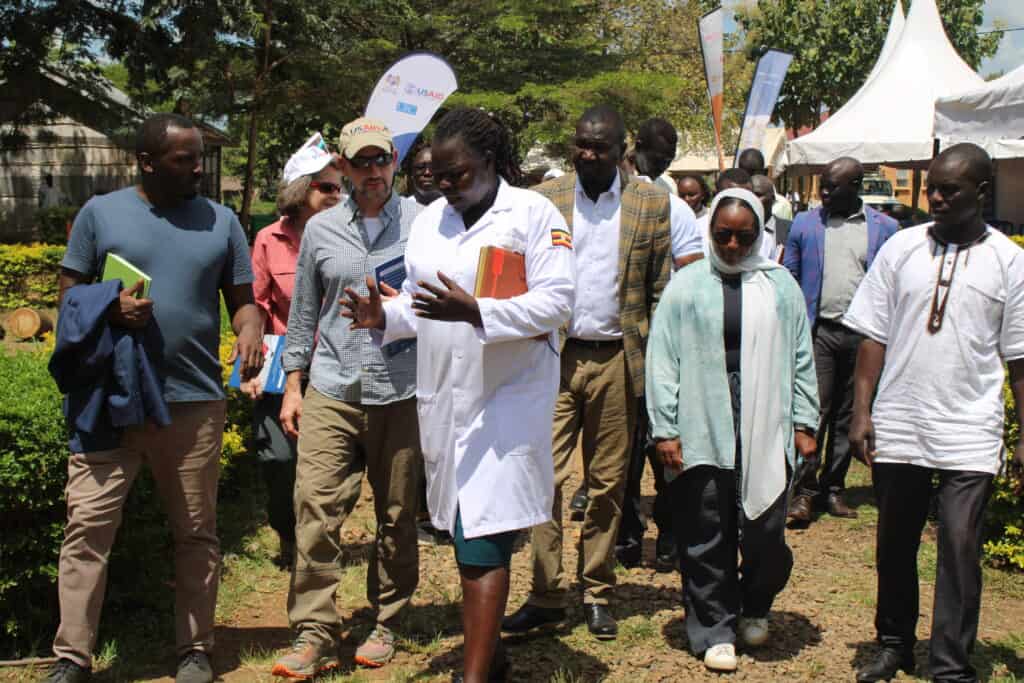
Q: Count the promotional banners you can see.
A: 3